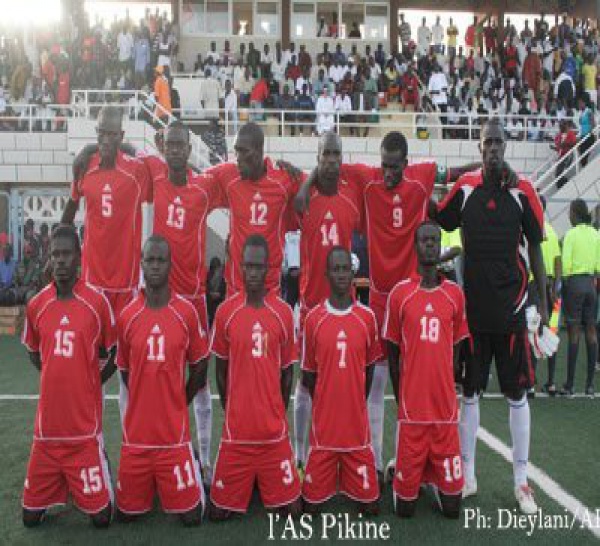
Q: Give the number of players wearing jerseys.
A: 11